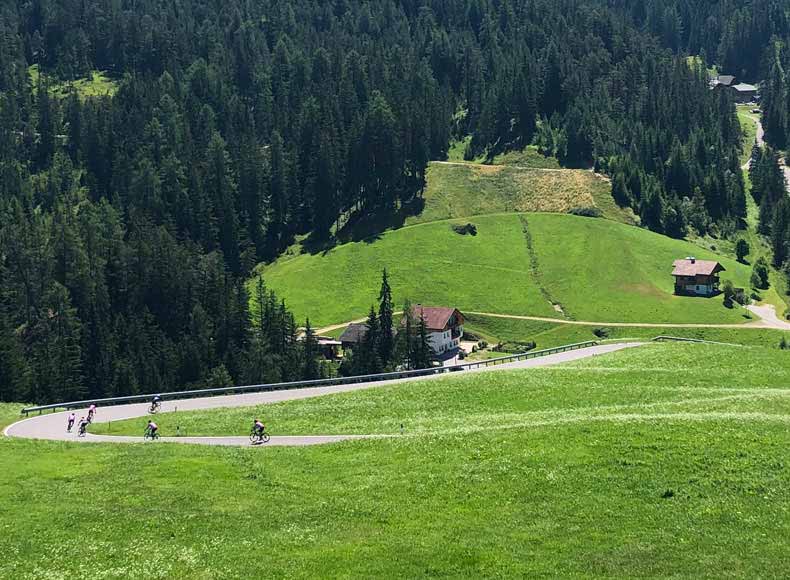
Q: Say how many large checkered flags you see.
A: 0